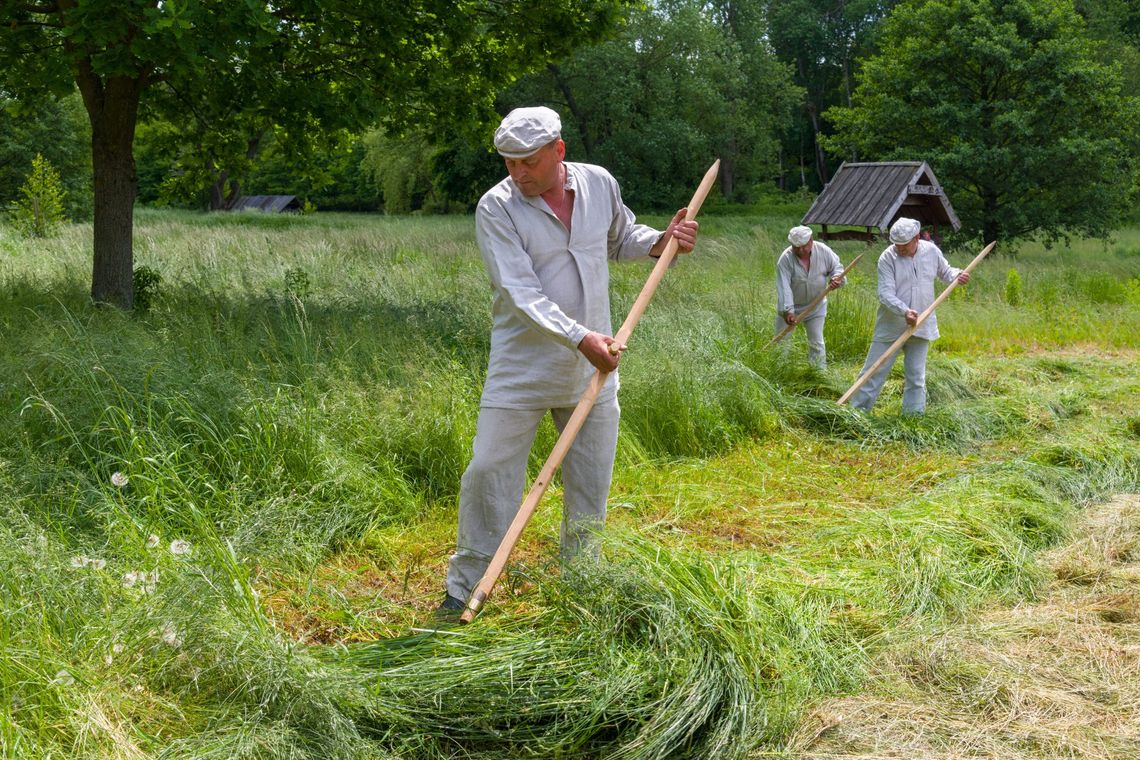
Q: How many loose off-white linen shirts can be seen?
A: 3